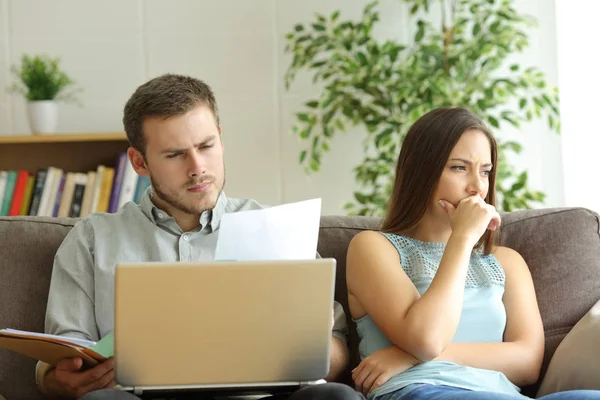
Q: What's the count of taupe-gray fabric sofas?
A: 1